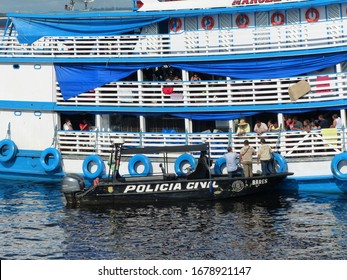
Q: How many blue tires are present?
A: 8